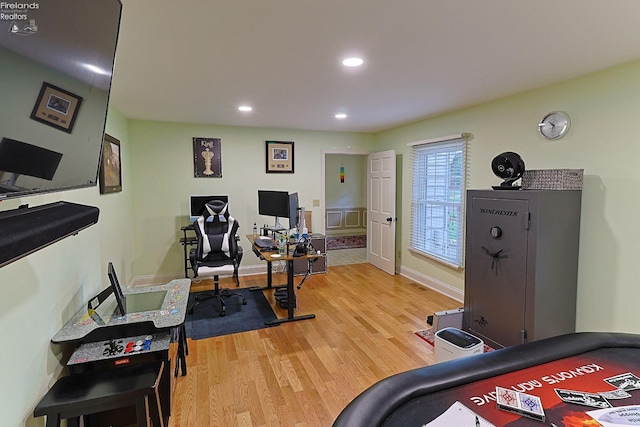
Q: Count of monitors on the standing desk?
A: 2